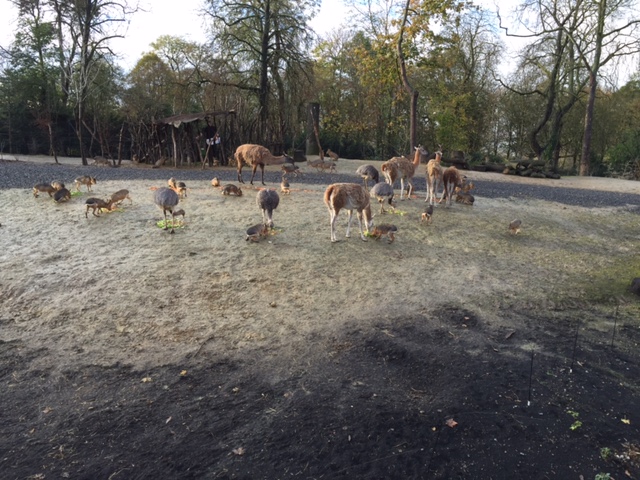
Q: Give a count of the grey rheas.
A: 4